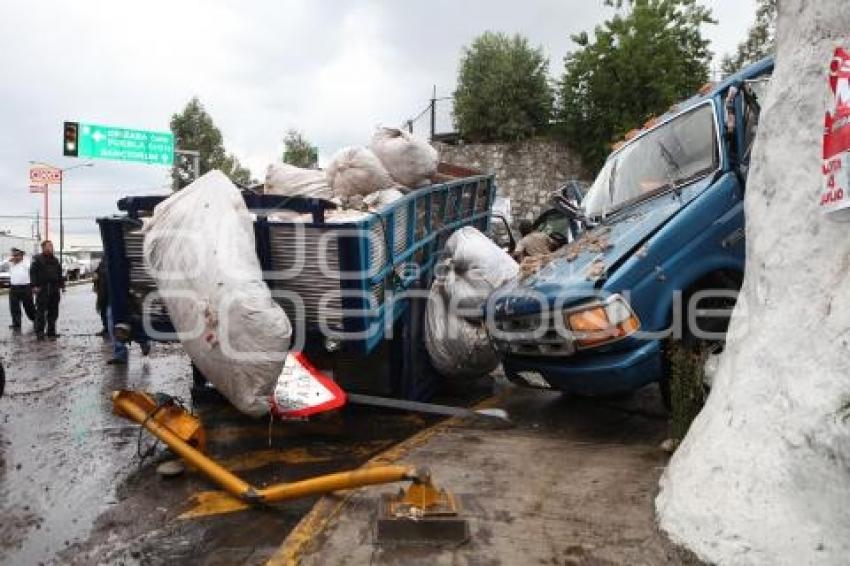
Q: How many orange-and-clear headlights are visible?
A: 1